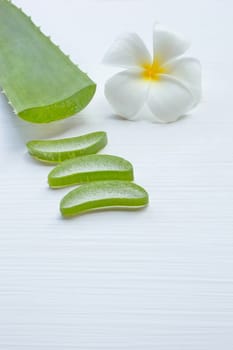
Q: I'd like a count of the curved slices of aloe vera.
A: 3